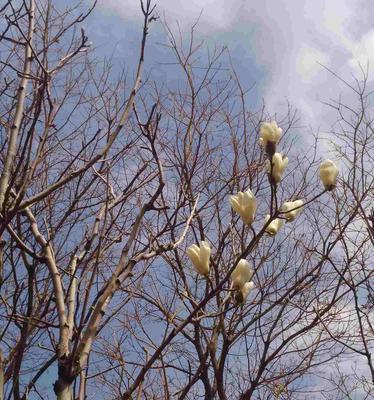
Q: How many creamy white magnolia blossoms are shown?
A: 9